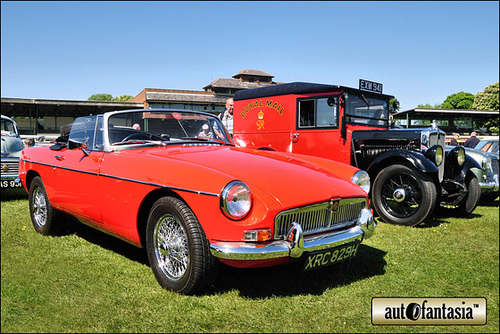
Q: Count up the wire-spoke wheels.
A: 3